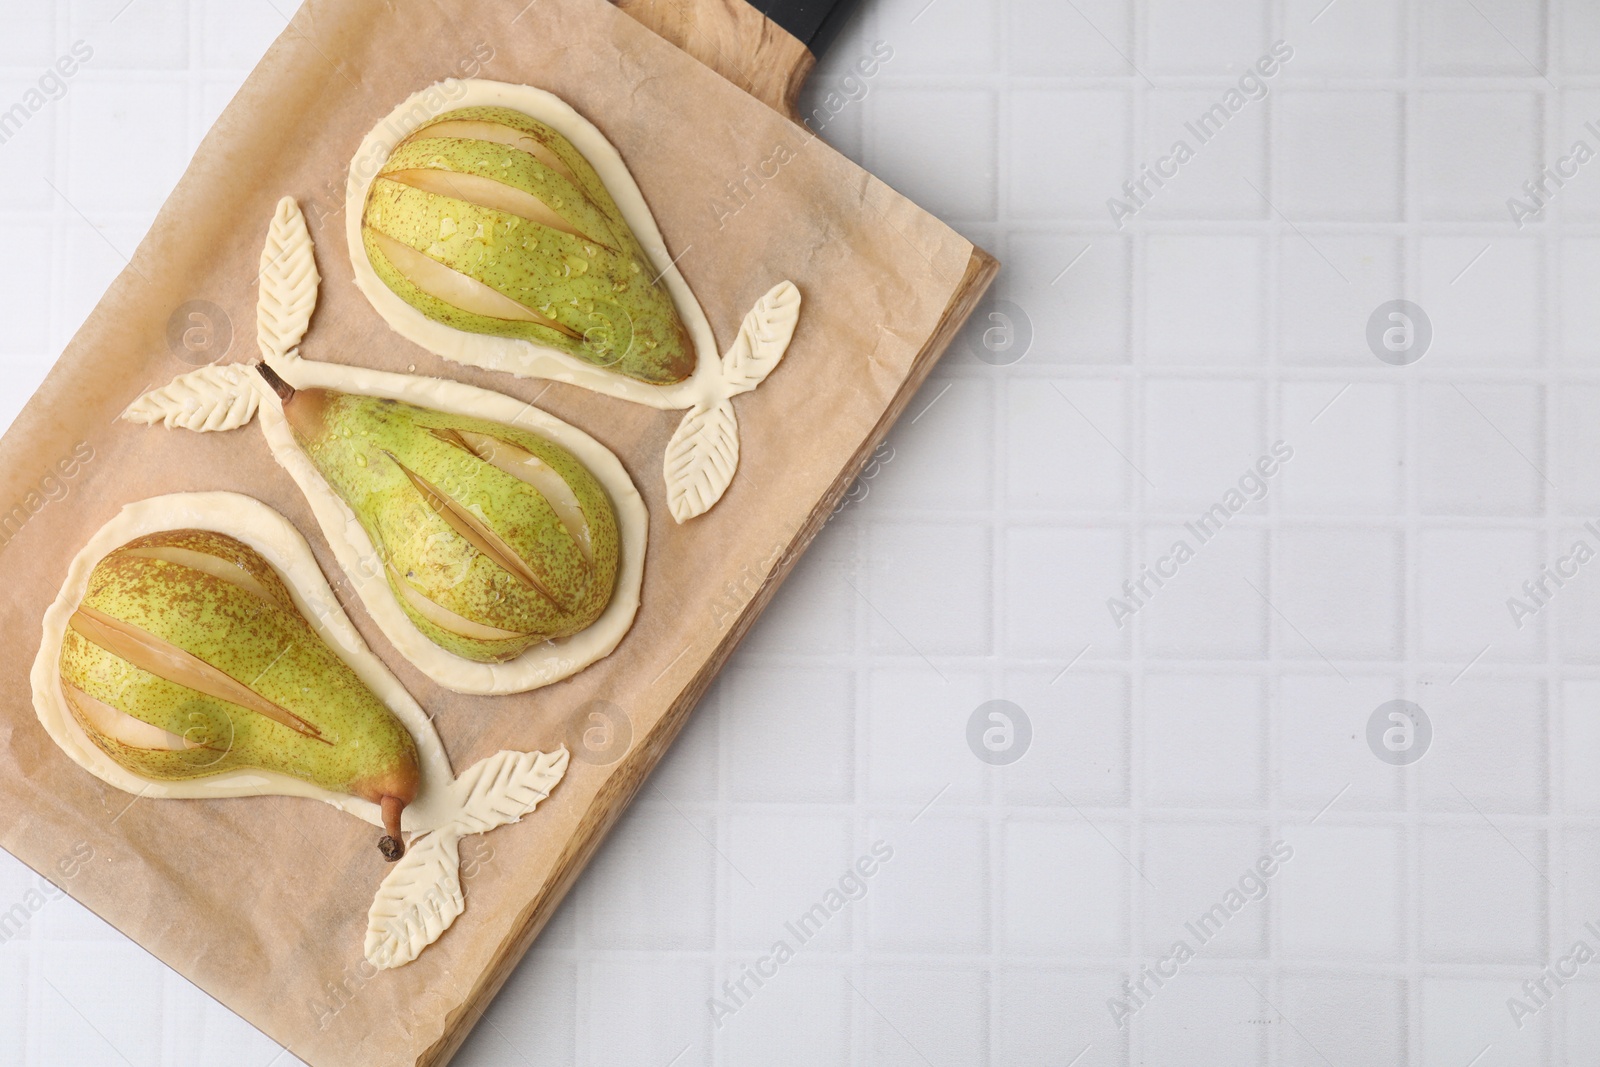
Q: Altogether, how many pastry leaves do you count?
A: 6